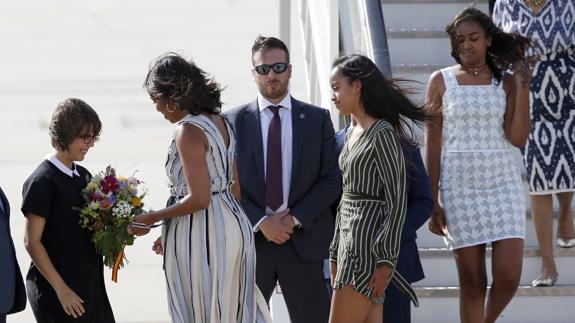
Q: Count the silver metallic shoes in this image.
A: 2